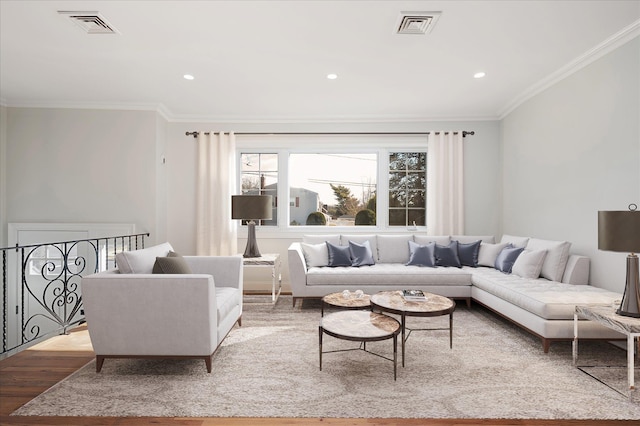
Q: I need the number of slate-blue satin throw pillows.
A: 6